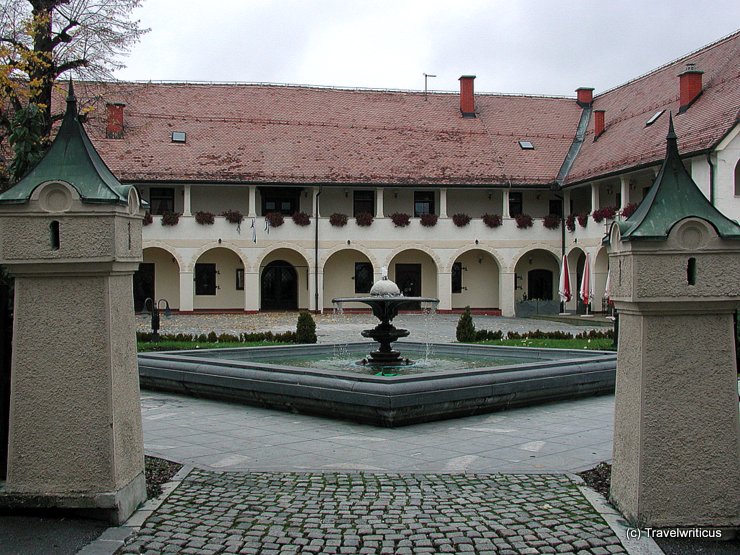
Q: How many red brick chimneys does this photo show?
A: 5